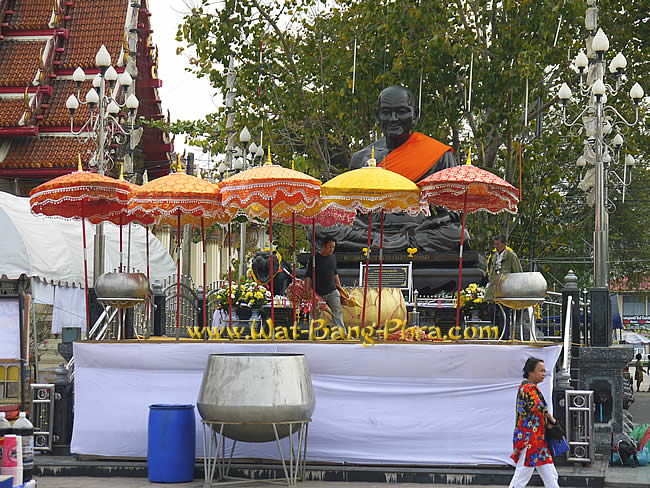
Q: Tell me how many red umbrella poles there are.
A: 12